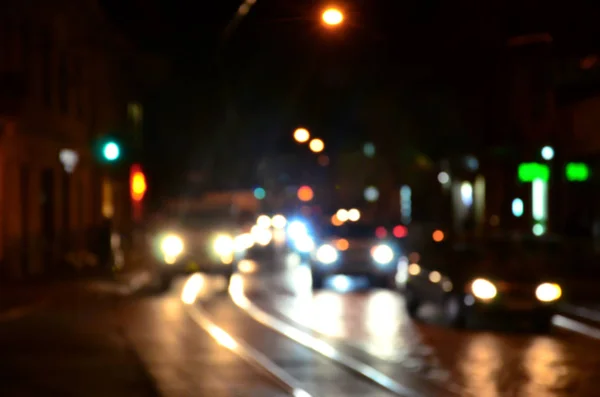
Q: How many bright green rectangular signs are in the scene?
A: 2